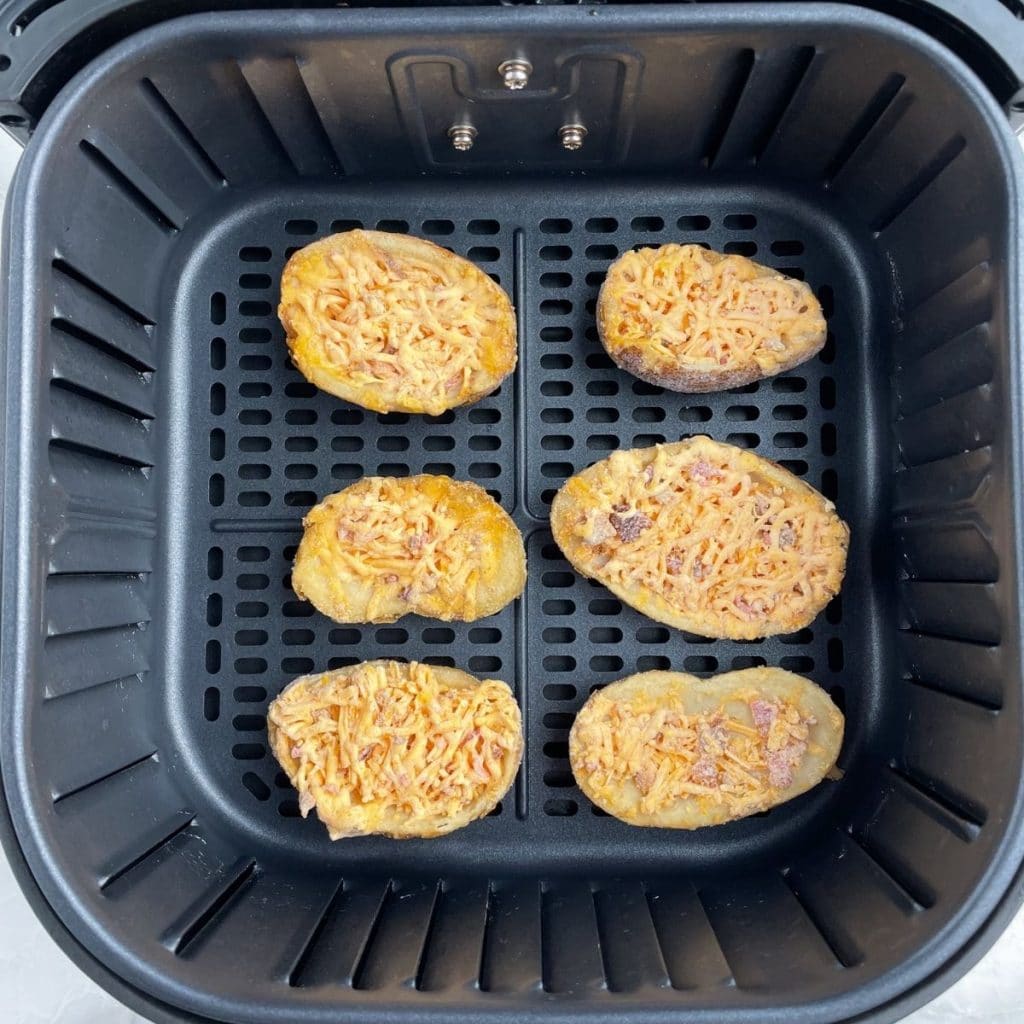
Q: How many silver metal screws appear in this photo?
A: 3